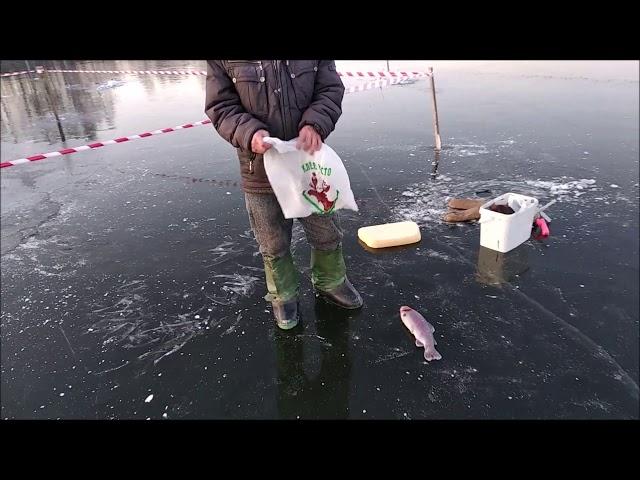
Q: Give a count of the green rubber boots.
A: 2